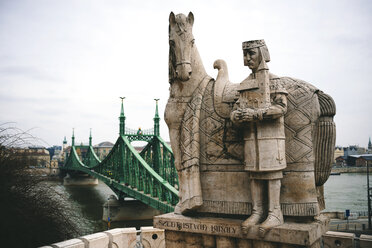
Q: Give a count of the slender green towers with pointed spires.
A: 4